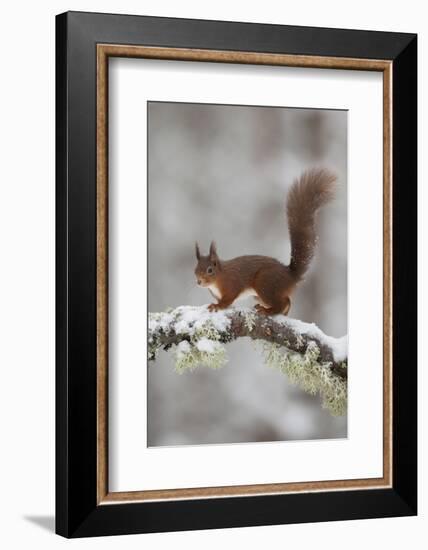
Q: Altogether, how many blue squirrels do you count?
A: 0